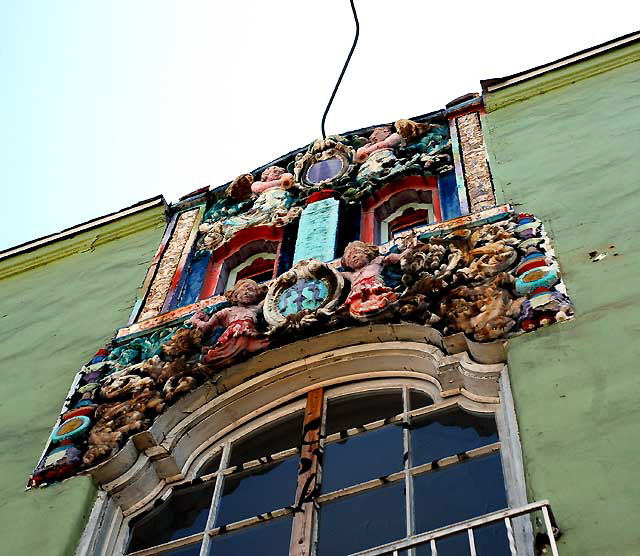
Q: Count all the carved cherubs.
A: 4